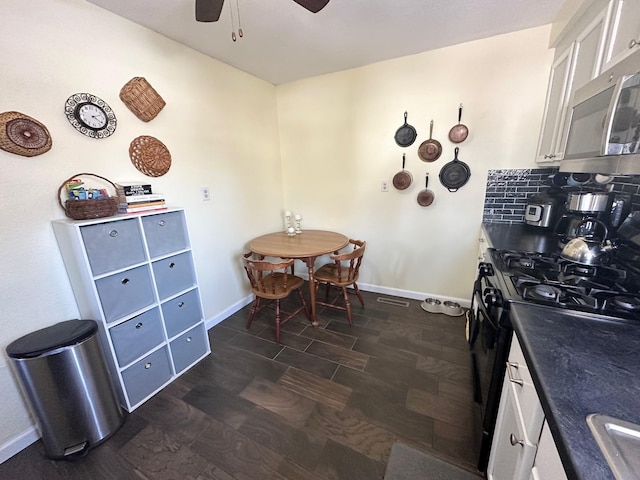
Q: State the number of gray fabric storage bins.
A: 8